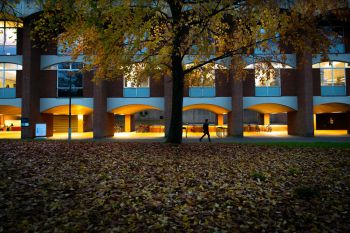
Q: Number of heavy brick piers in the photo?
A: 5